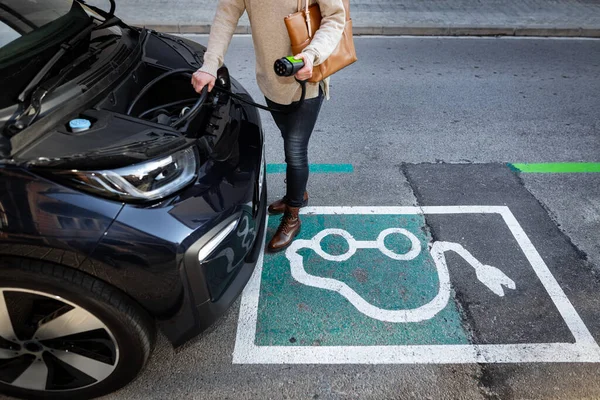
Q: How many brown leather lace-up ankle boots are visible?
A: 2